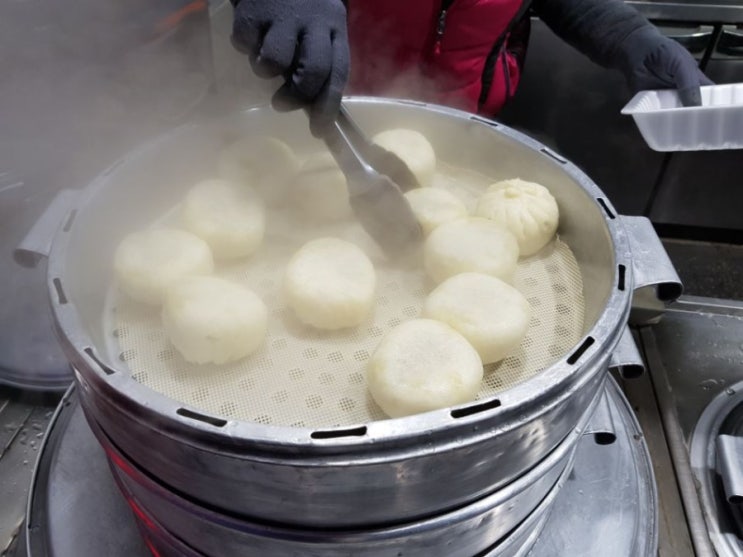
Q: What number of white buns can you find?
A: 12